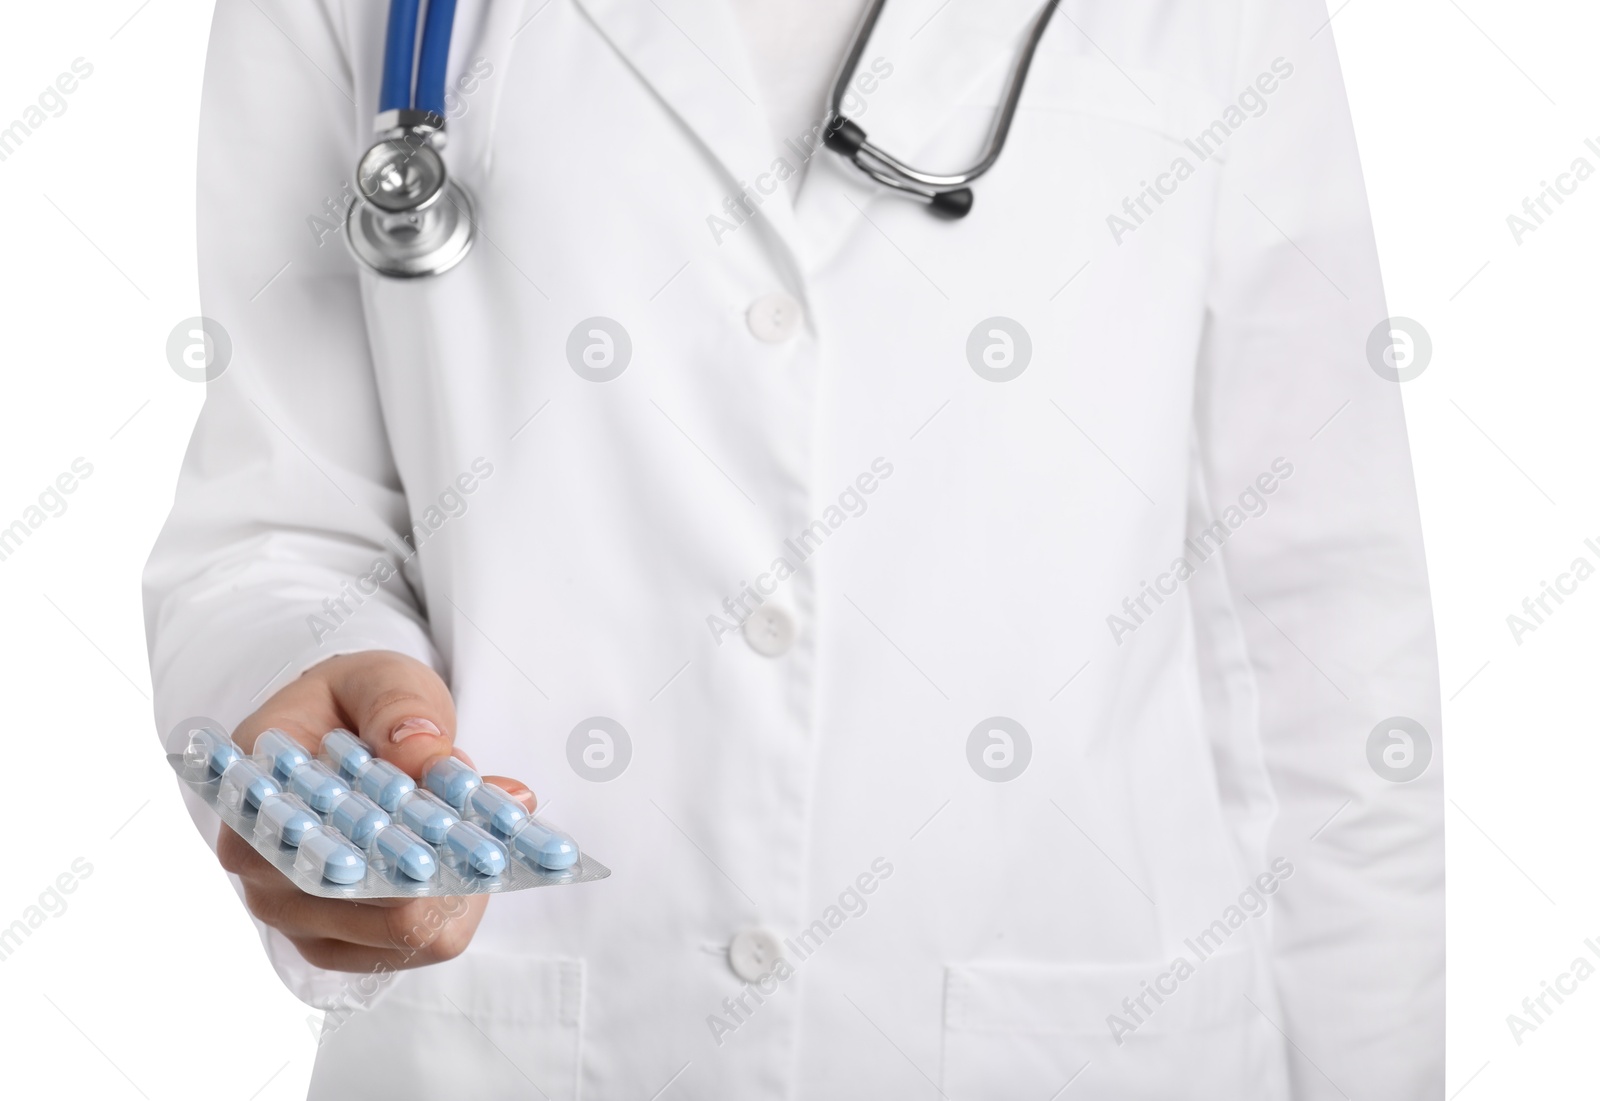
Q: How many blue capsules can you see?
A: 15